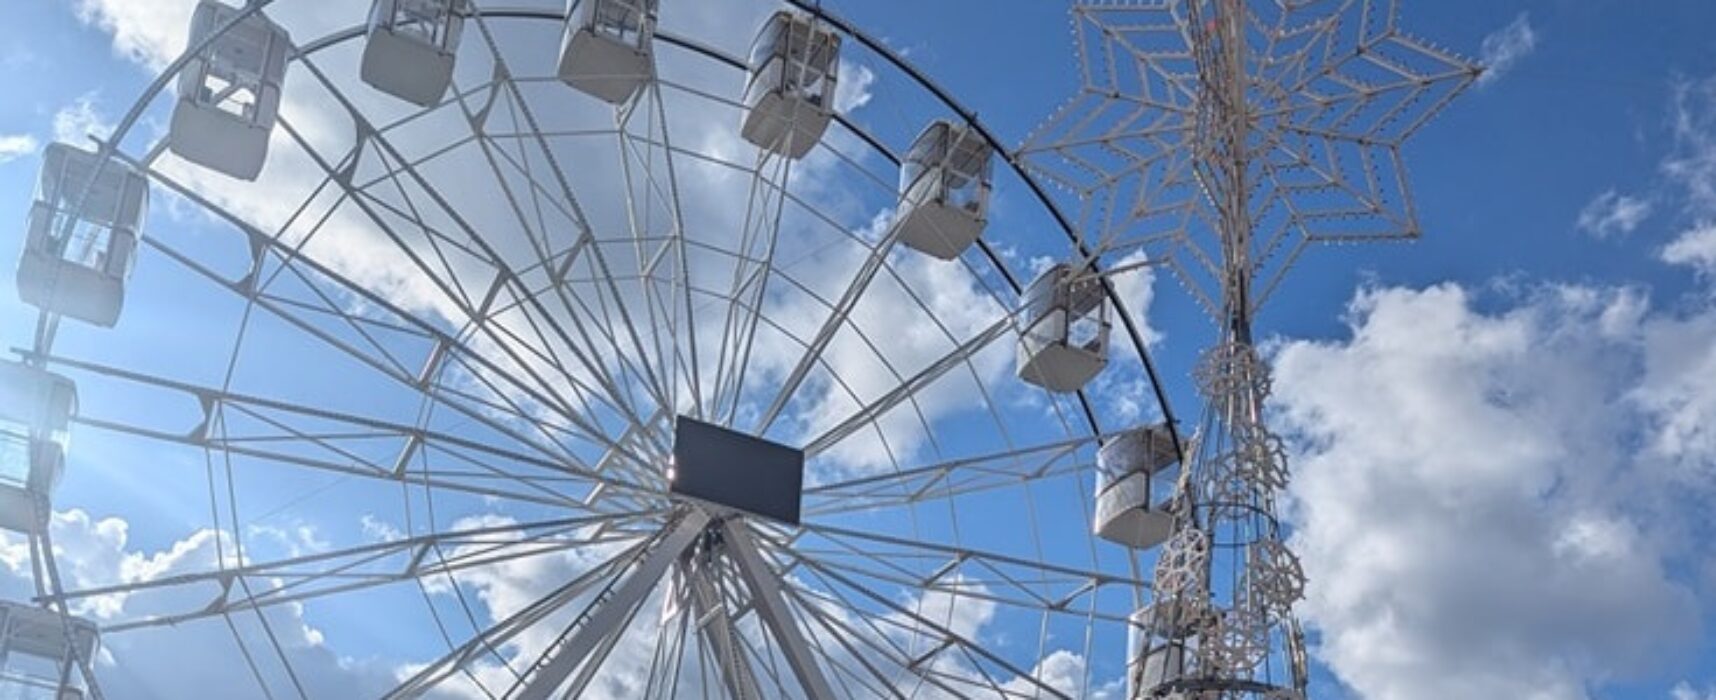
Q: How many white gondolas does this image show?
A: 11